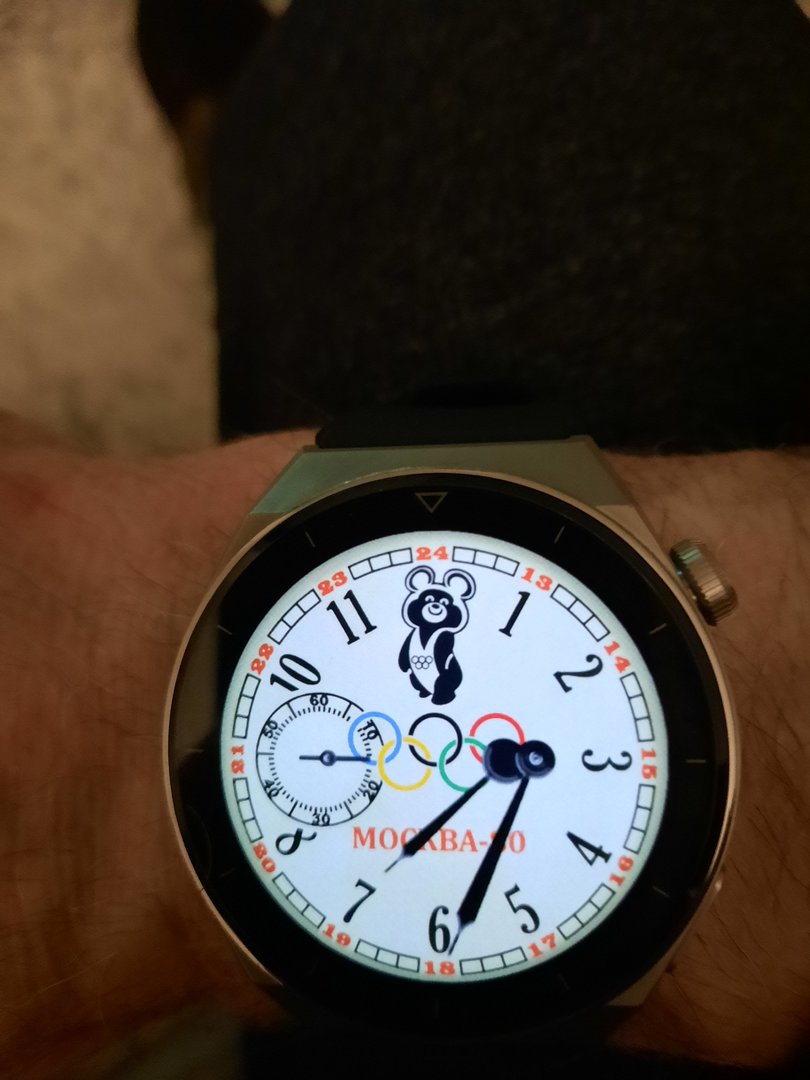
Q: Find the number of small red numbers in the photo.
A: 12